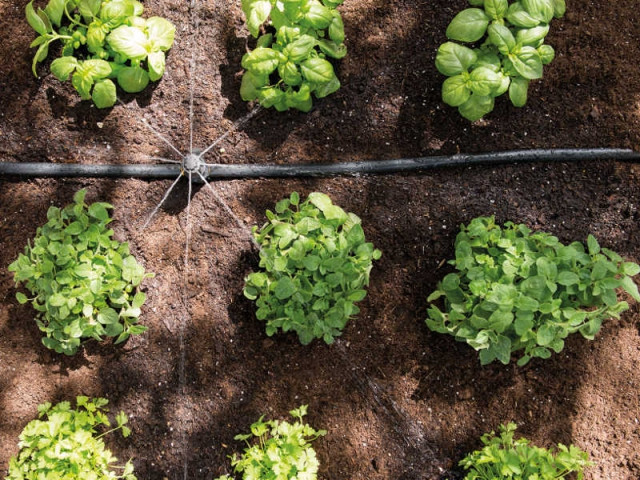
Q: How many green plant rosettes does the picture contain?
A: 9